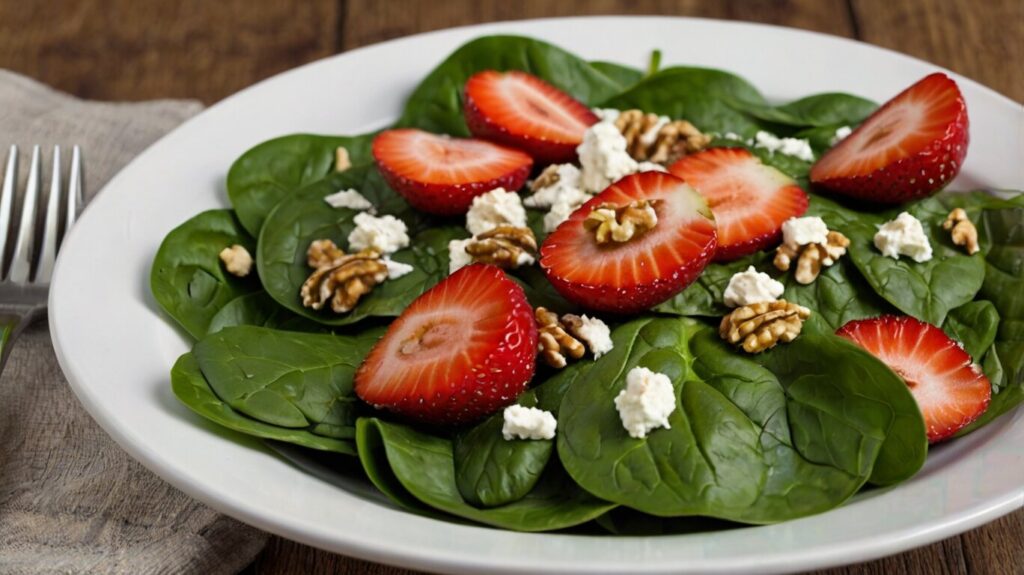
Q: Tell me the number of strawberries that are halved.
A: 7